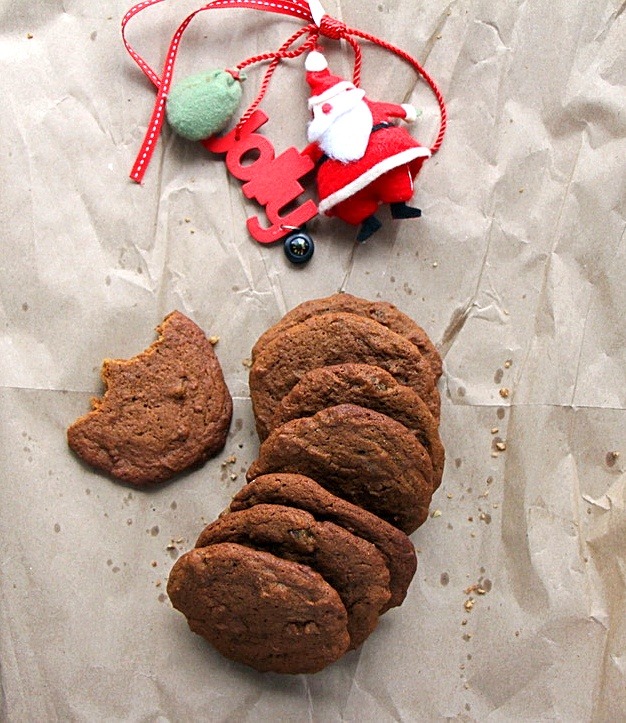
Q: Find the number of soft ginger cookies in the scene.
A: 8